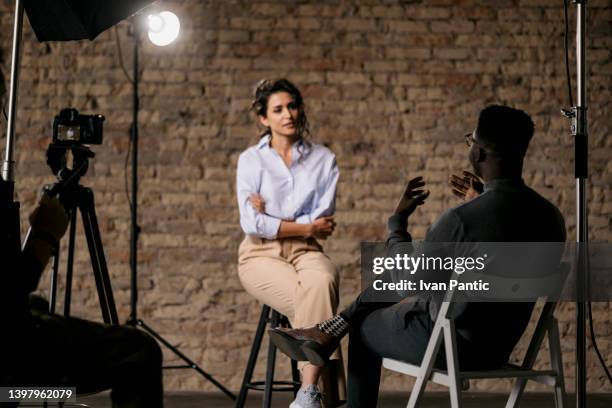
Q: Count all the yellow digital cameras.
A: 0